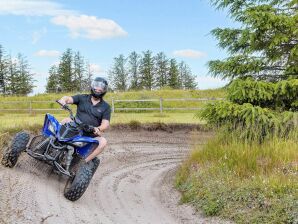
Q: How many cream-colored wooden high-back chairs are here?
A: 0